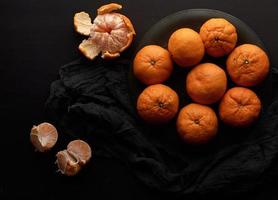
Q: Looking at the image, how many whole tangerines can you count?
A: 8